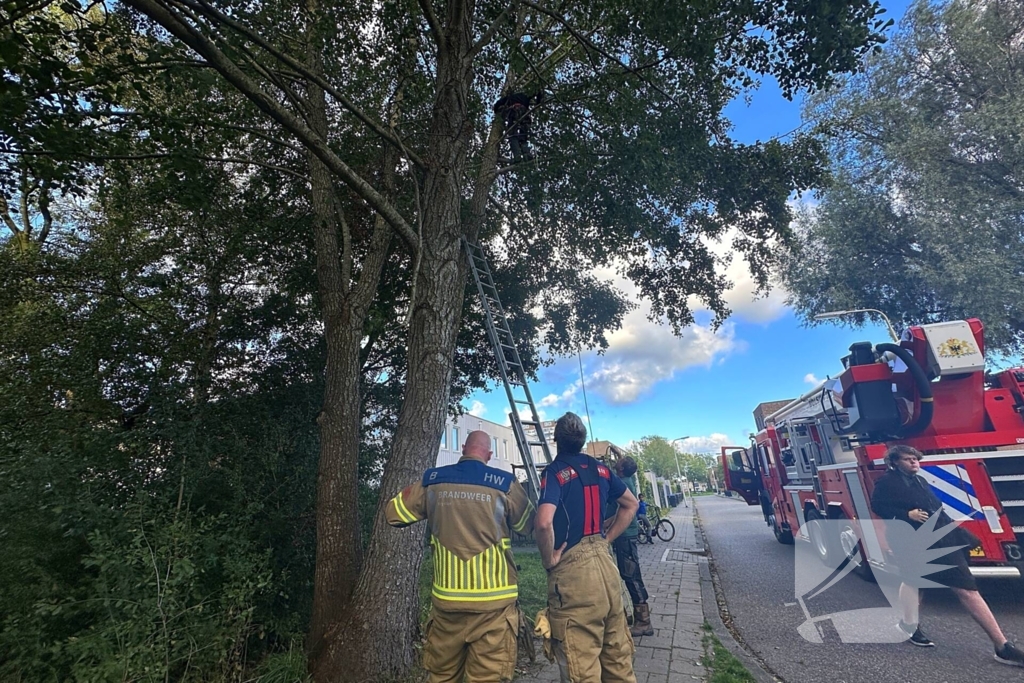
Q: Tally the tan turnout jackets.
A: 1